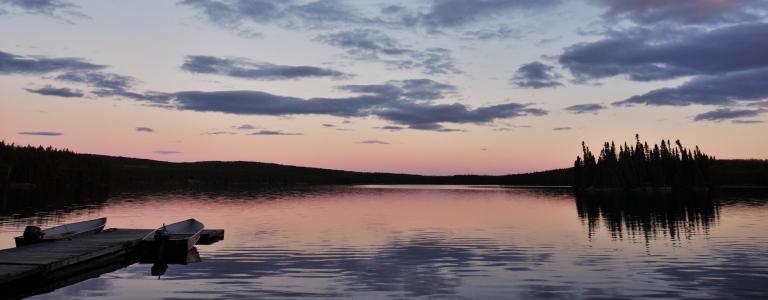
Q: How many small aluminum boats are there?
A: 2